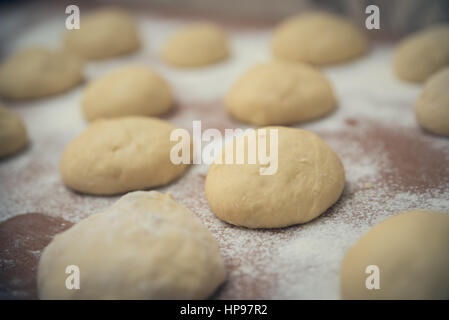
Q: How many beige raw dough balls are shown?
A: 13